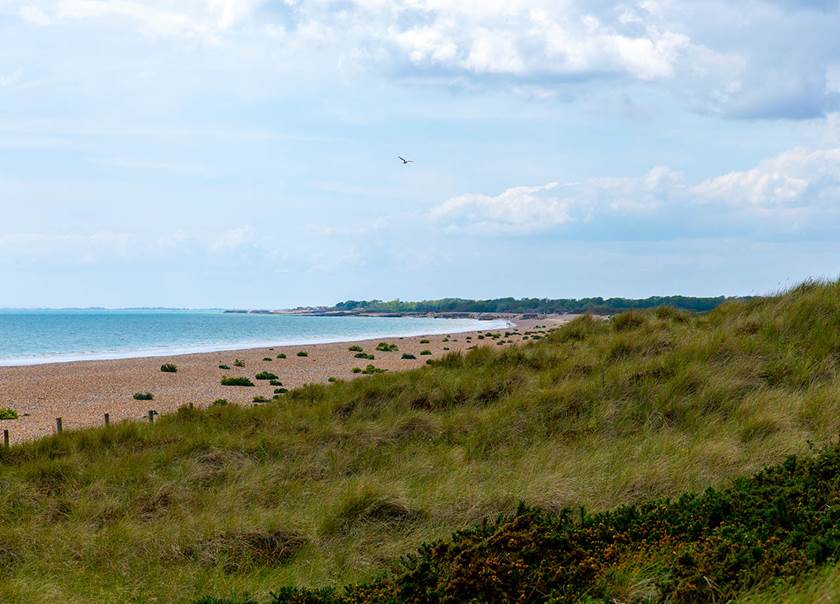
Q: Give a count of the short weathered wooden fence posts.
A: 4